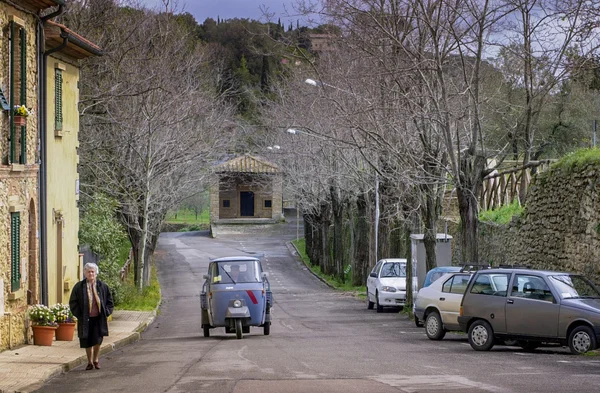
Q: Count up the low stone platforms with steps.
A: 1